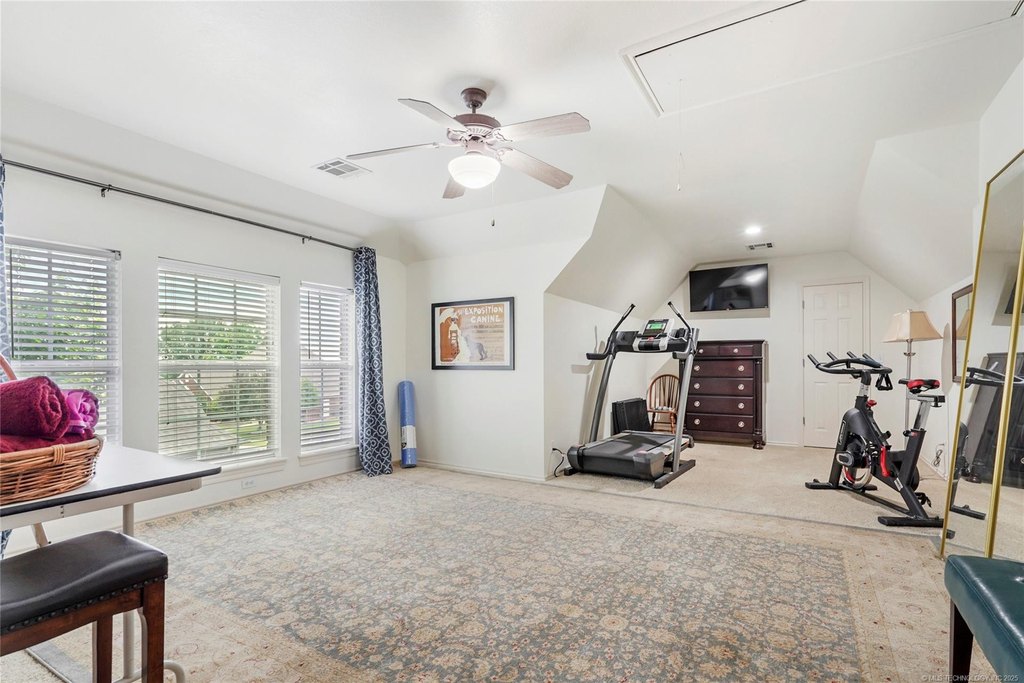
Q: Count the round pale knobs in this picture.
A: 10